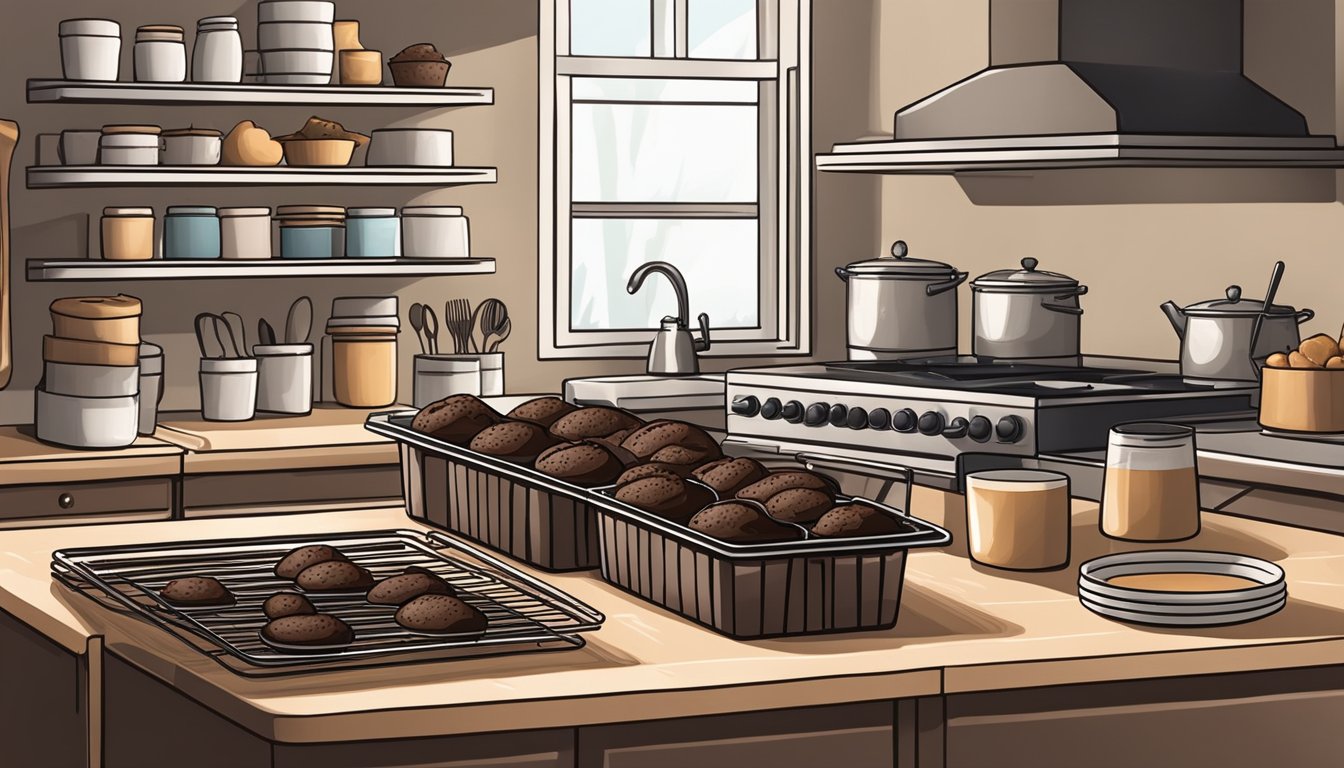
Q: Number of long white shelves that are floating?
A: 3